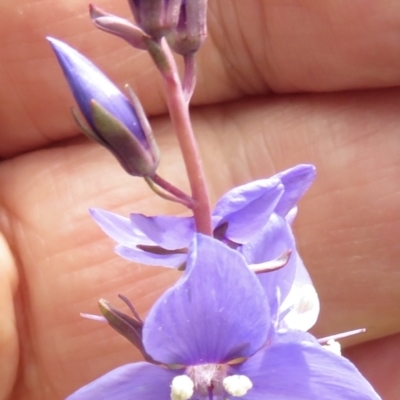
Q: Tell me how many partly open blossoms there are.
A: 1